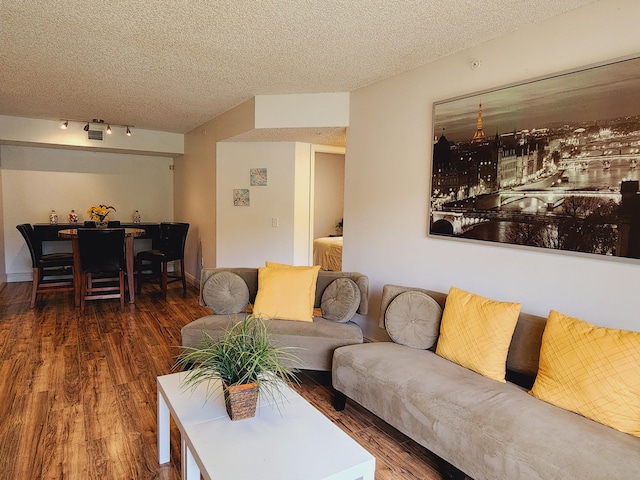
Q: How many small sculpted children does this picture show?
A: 0